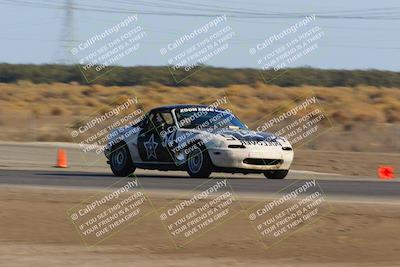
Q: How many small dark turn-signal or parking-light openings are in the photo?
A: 2